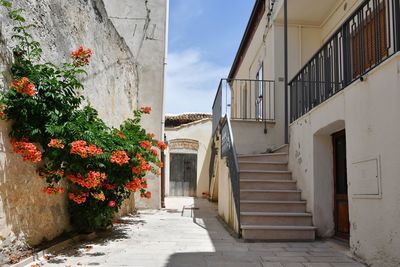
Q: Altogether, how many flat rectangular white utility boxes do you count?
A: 1